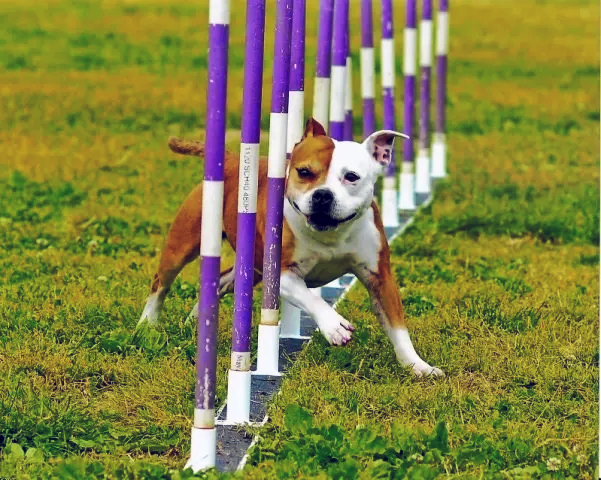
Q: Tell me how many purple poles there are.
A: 12